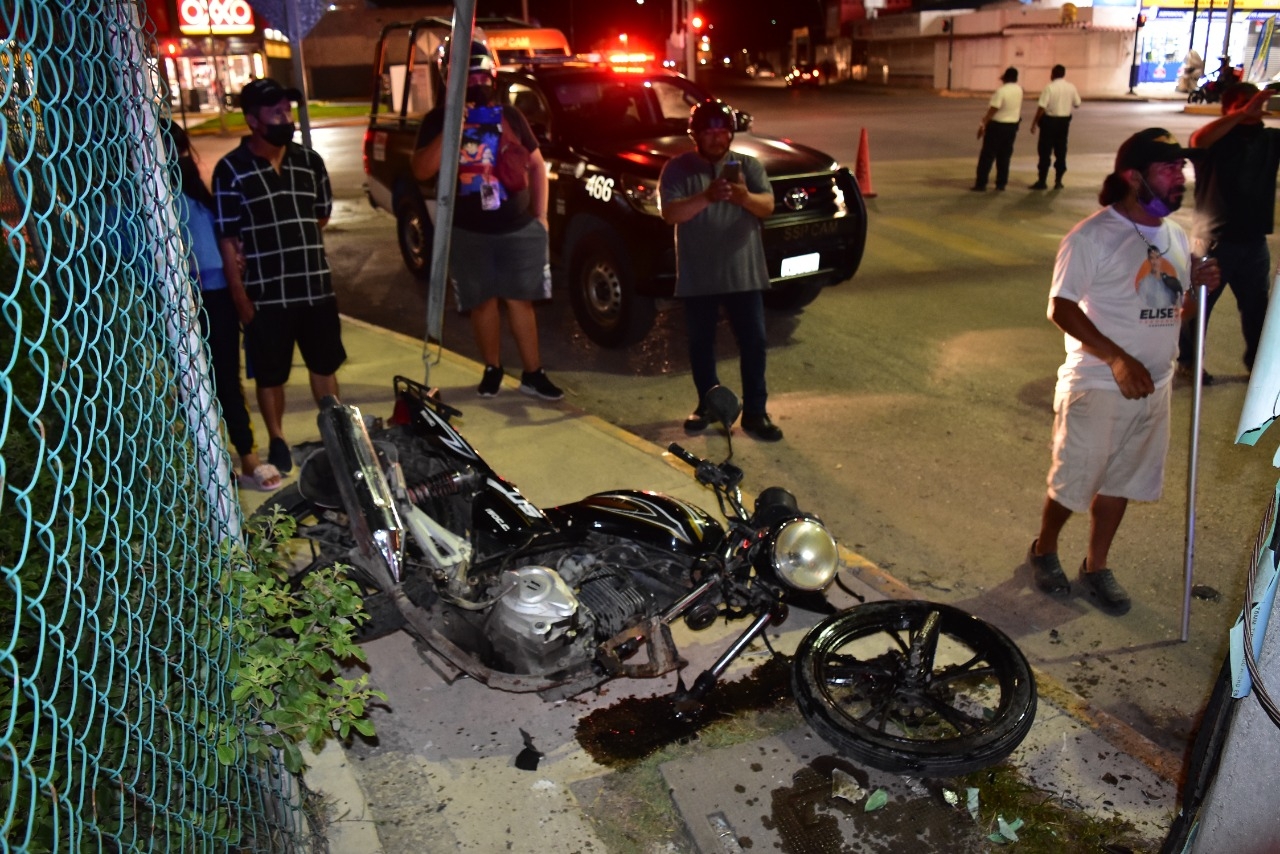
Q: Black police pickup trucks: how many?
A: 1